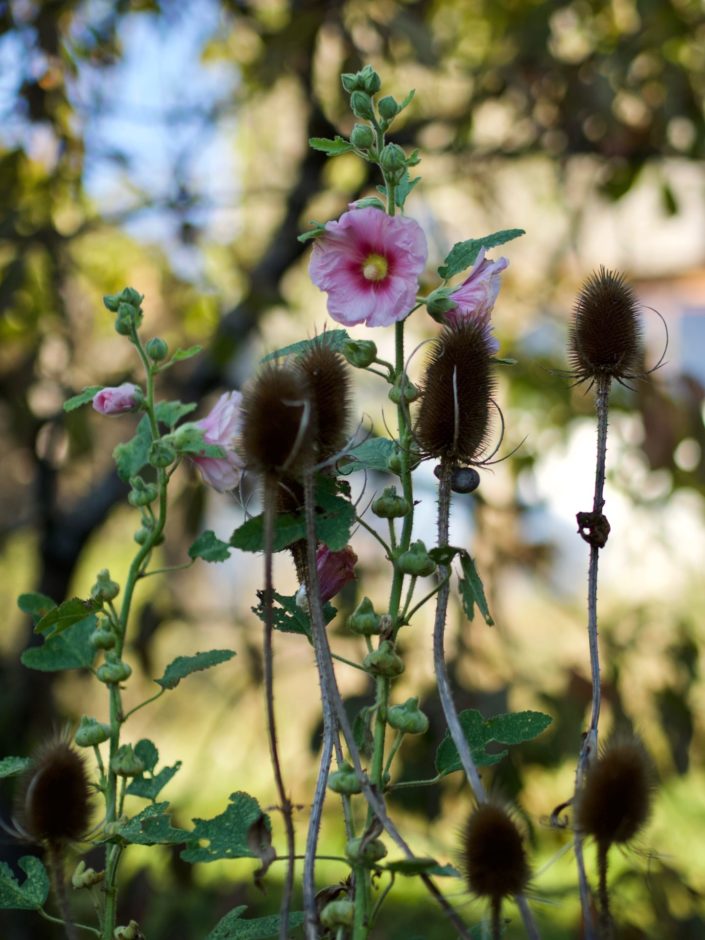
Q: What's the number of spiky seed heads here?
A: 7